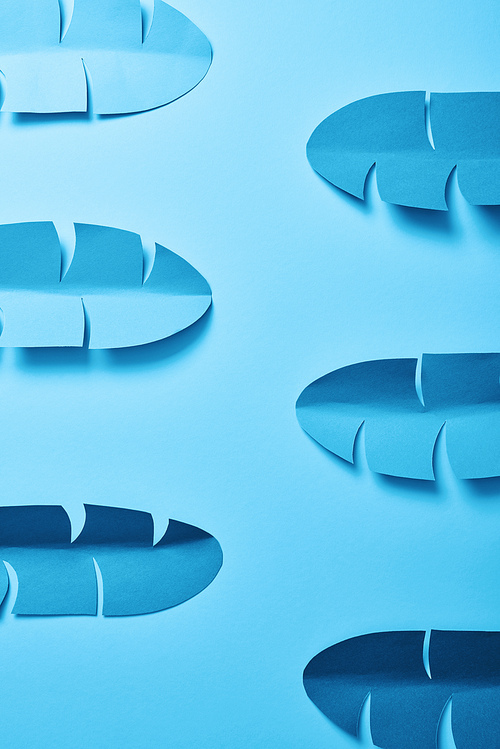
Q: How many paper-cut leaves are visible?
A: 6